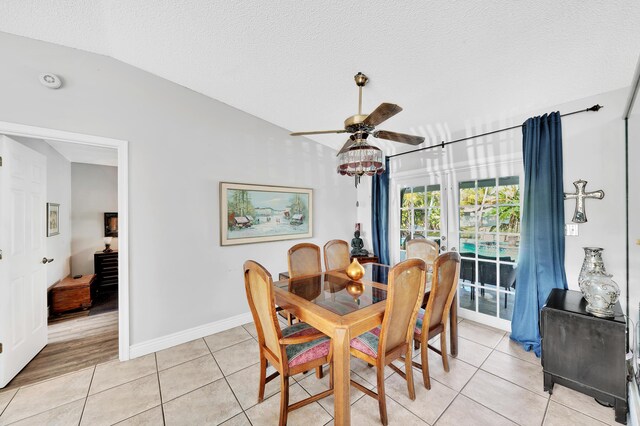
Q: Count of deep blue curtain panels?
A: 2